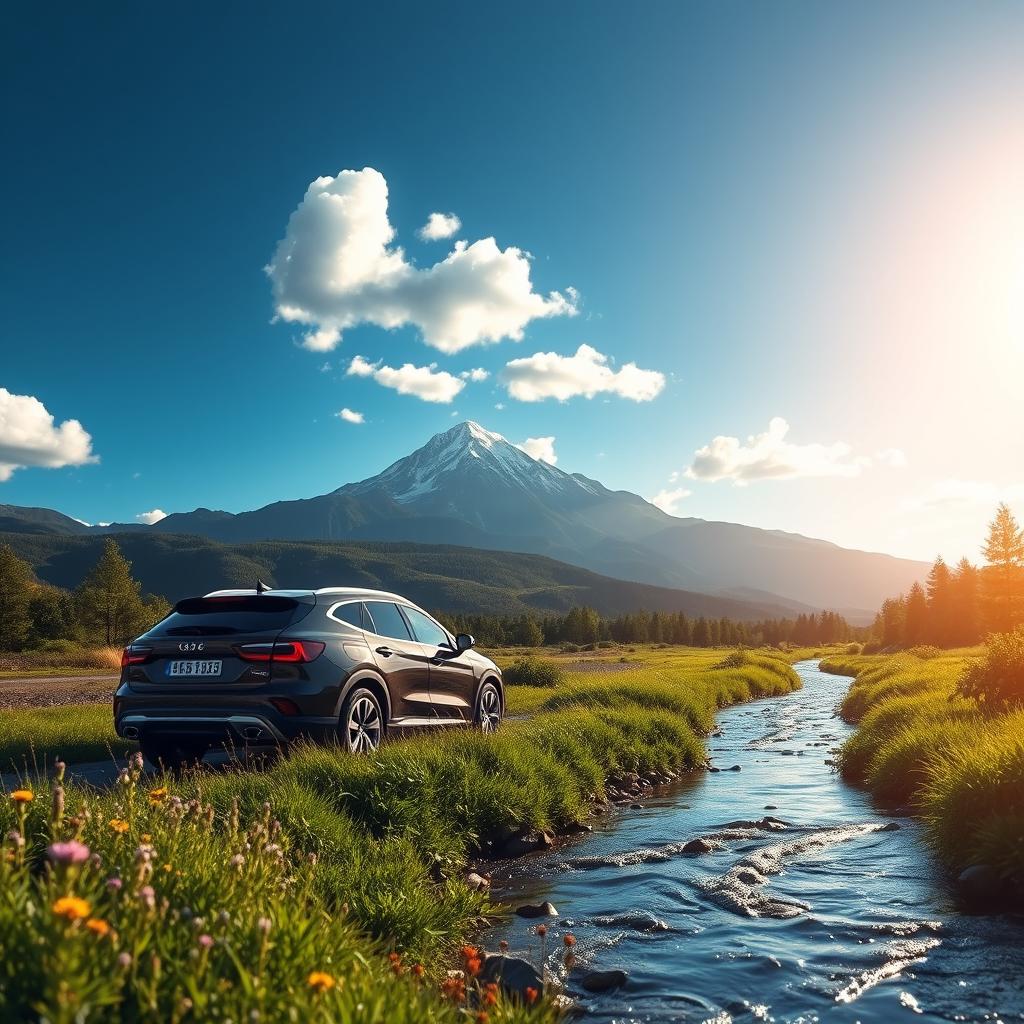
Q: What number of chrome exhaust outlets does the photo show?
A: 2